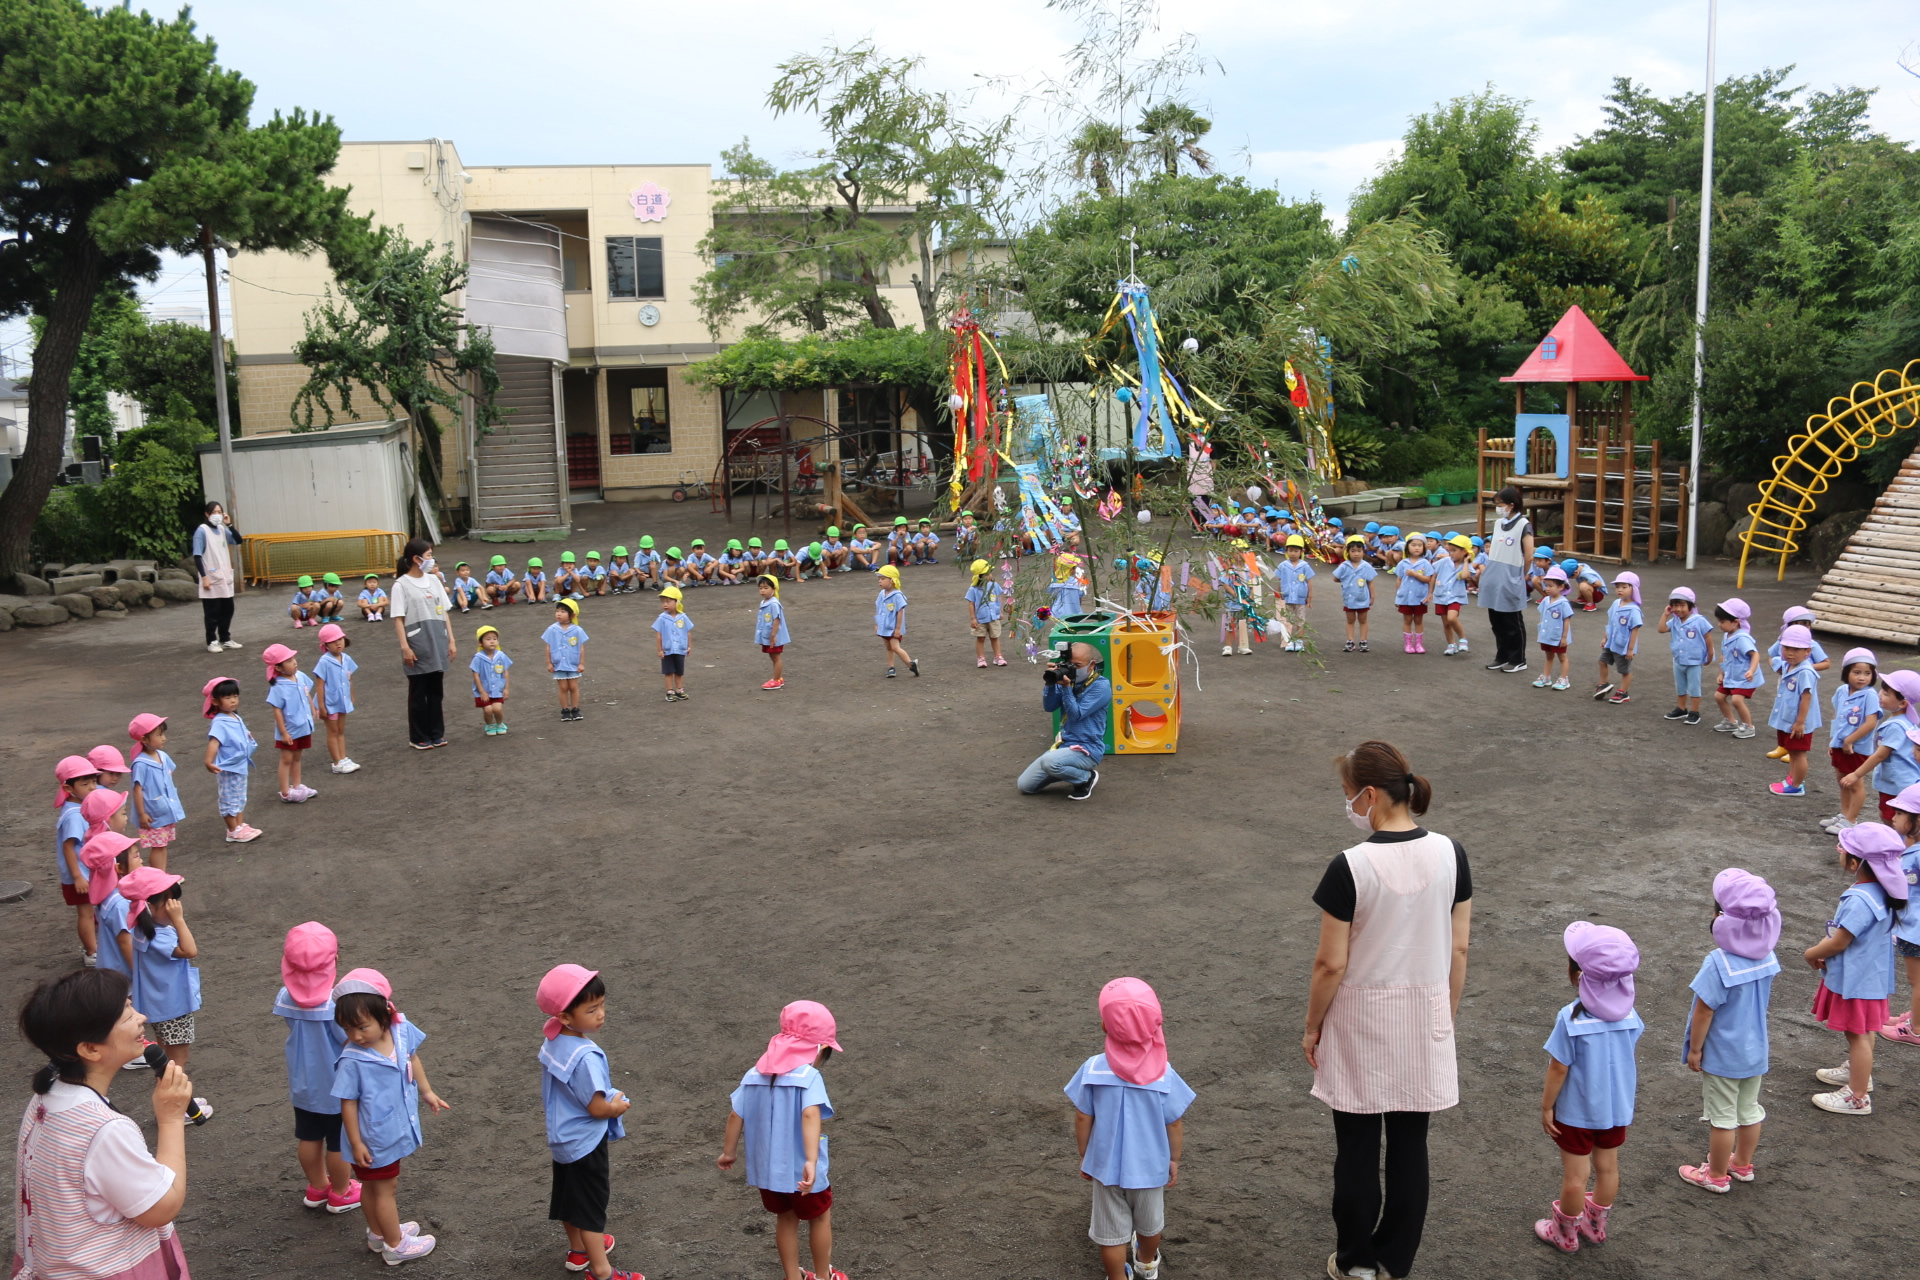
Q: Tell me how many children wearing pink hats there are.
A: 14